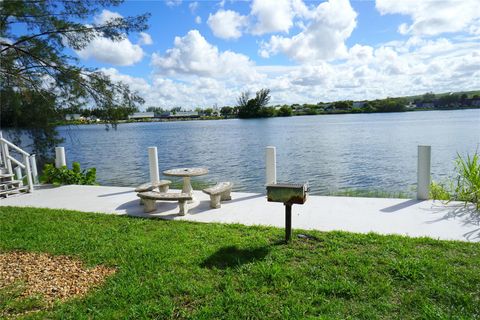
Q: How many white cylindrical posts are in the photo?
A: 4